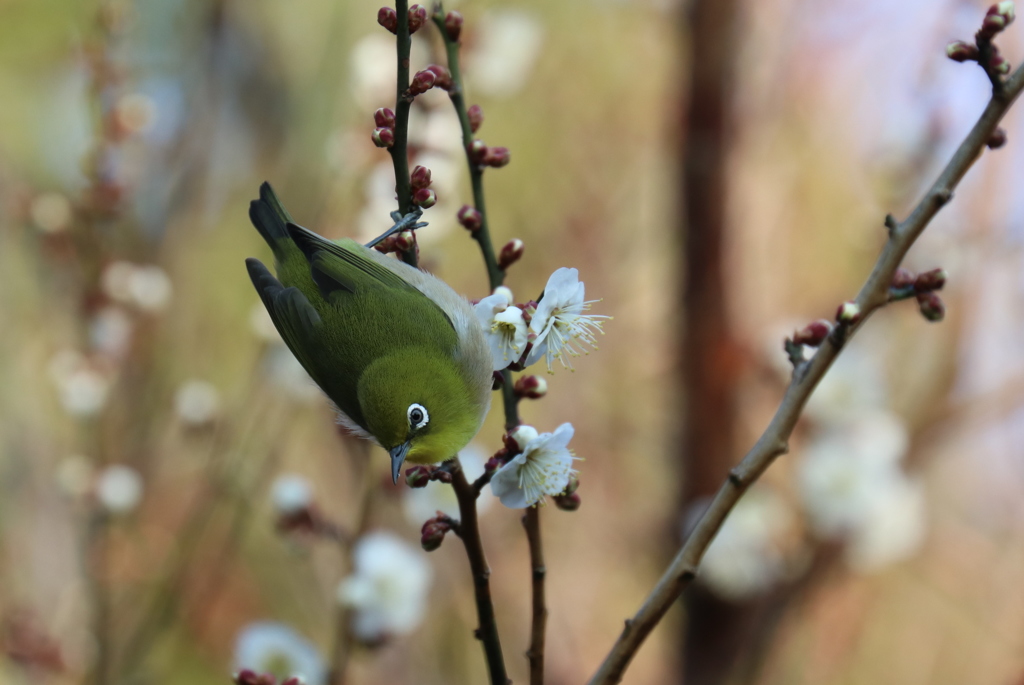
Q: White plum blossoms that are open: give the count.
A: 3